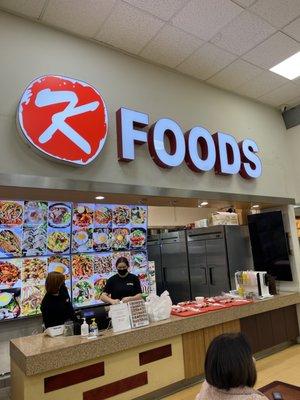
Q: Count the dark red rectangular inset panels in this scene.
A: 3